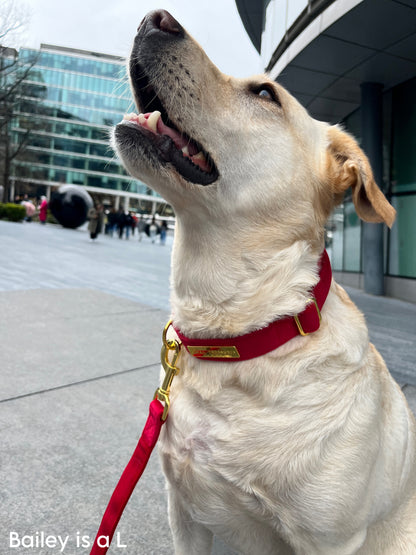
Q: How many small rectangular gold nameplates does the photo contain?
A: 1